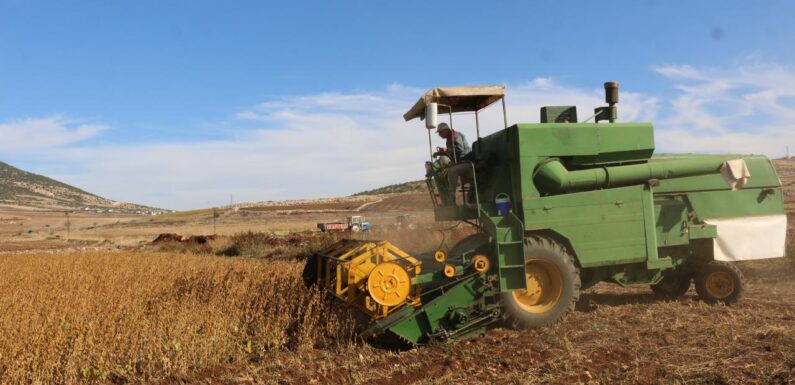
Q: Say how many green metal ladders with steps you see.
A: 1